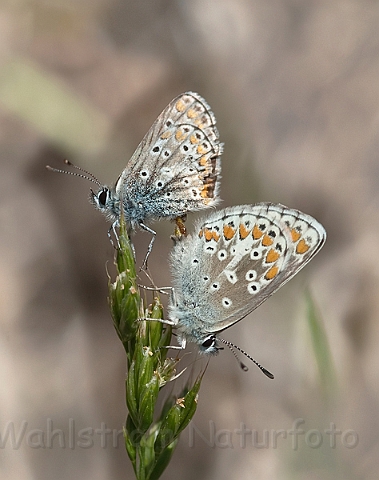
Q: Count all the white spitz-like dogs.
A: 0